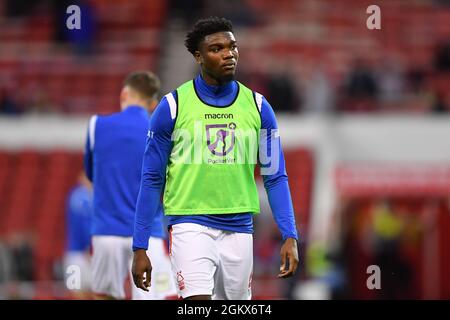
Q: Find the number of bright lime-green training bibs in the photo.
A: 1